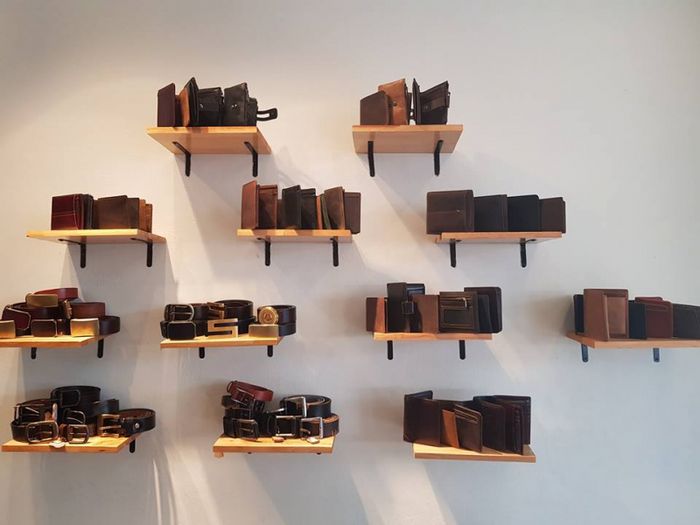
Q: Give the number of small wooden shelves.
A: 12